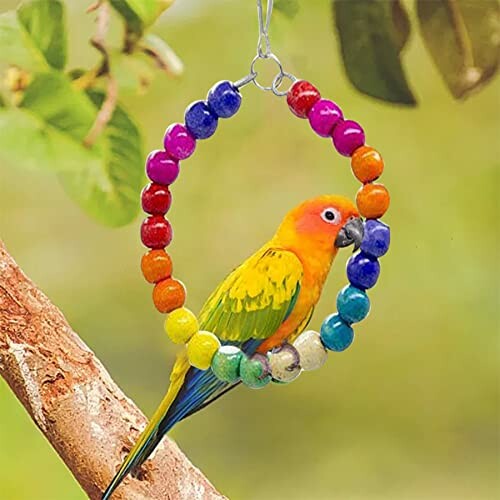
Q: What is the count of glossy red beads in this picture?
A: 3